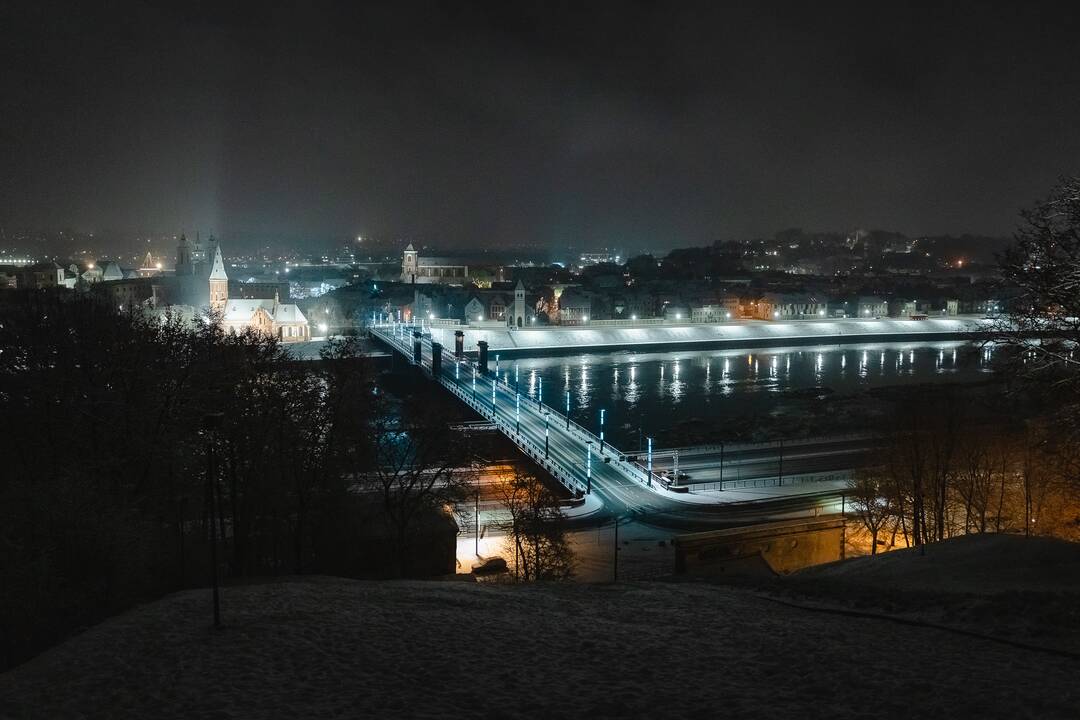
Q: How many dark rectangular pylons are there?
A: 4